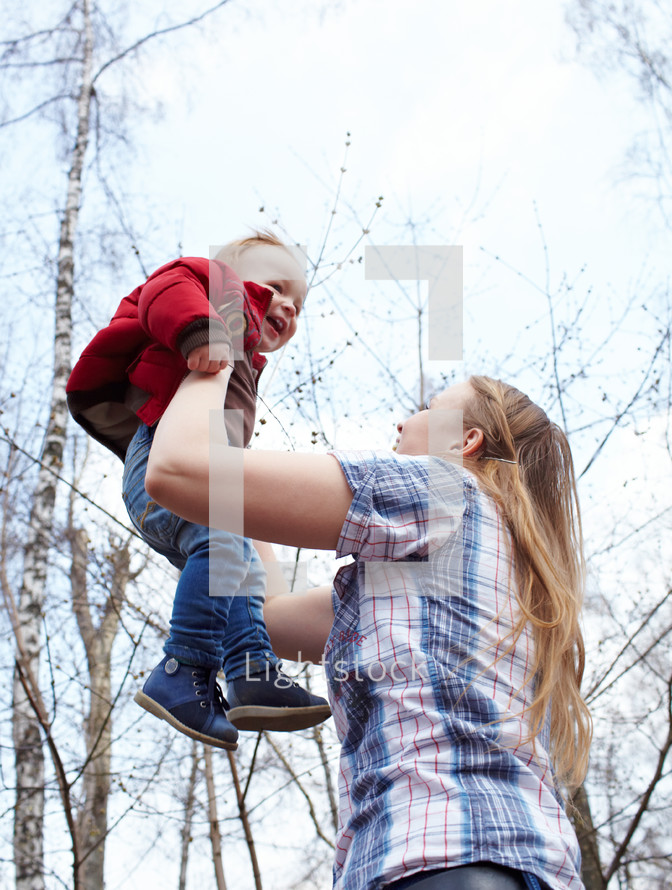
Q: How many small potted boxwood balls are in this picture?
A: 0